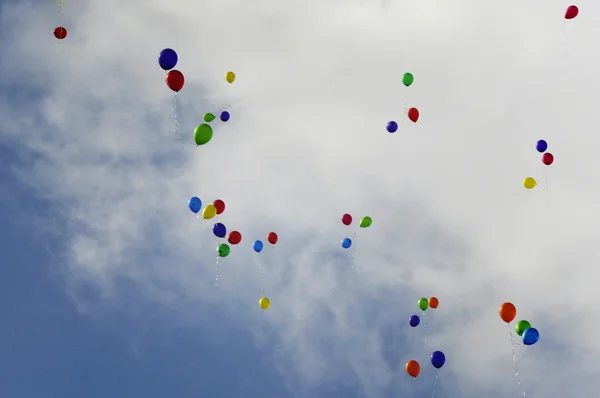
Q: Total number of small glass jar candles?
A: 0